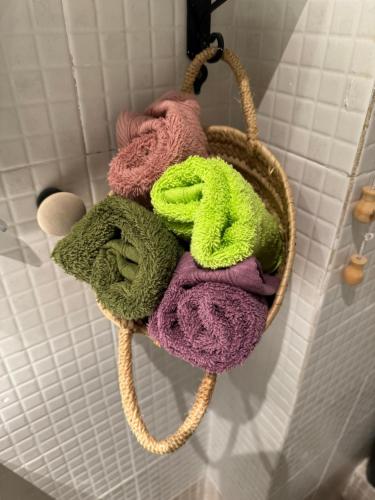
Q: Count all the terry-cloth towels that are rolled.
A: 4